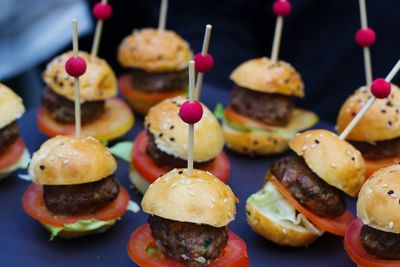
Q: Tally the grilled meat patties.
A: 10